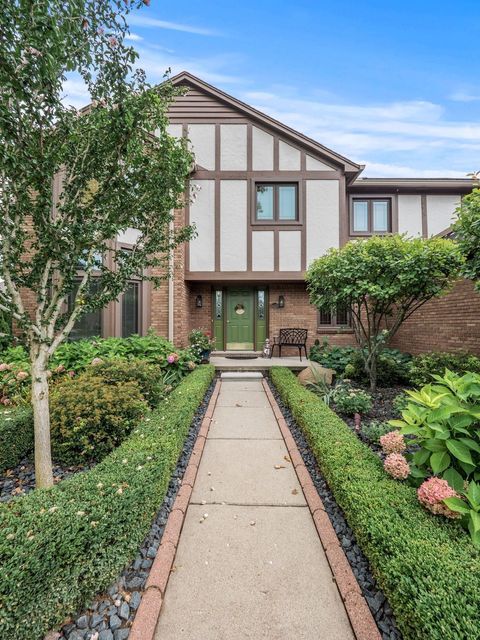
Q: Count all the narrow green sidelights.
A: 2